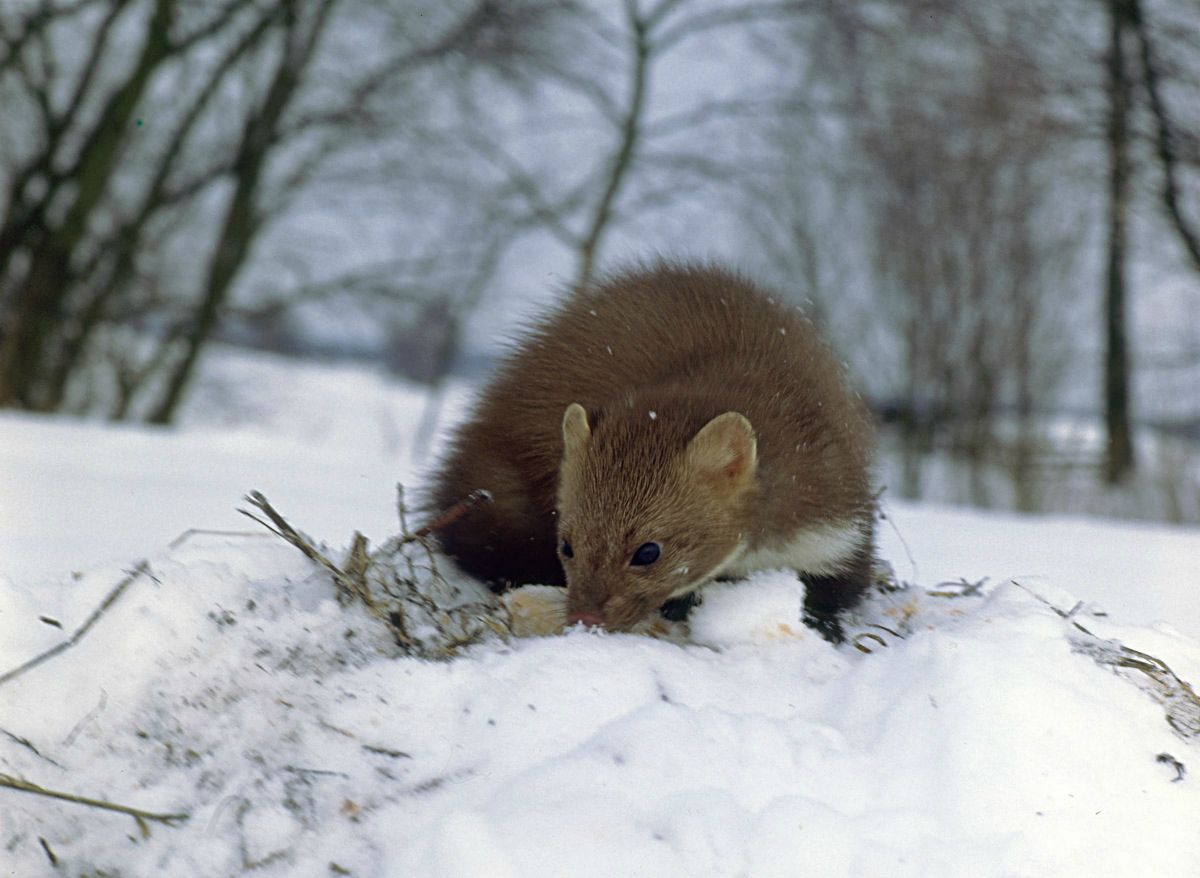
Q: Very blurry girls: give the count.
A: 0